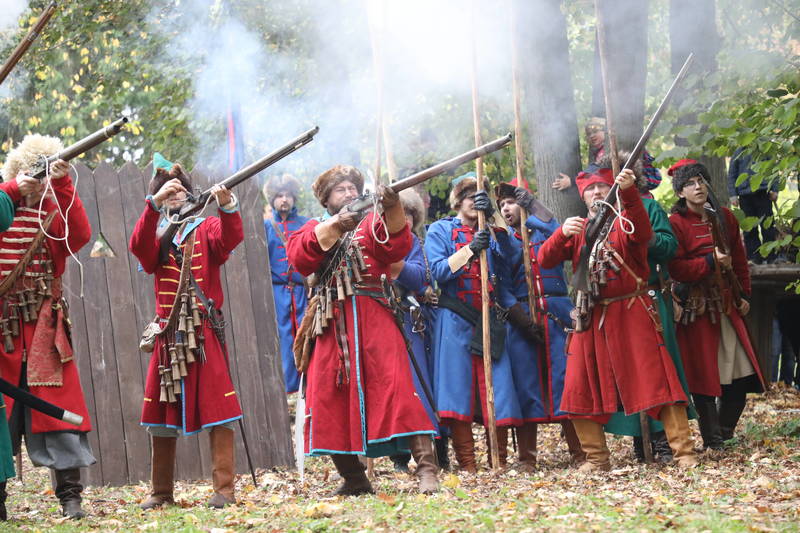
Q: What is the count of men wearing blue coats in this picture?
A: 4